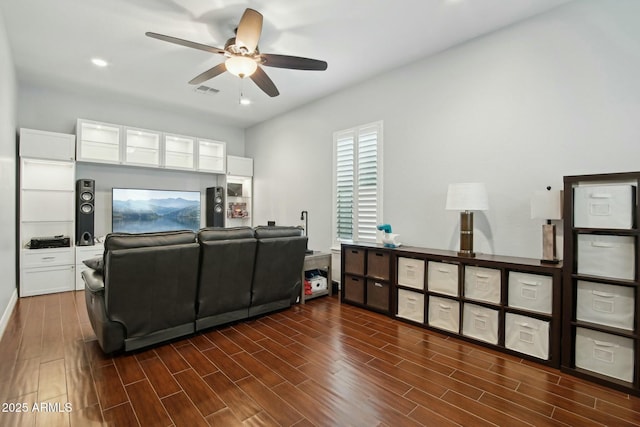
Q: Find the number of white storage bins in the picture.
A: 12